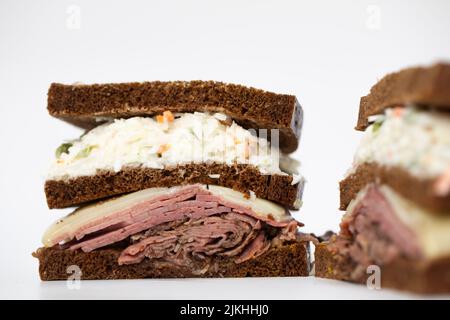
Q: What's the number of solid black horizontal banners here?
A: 1